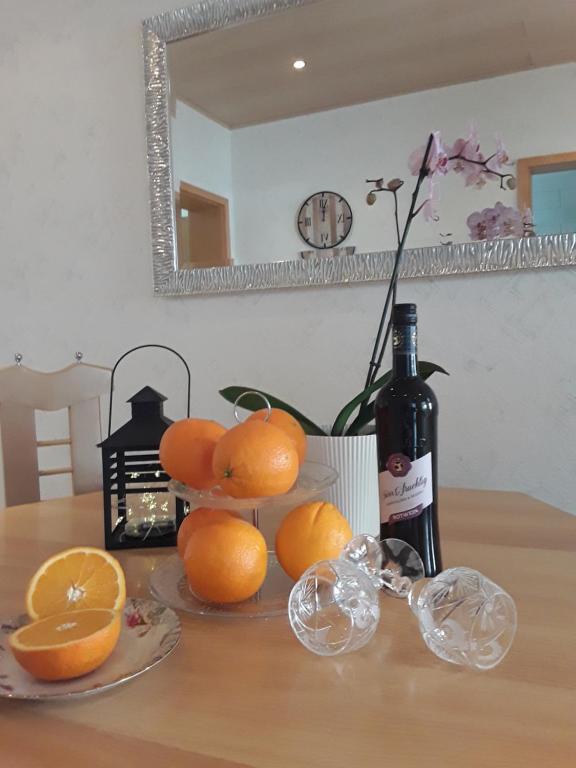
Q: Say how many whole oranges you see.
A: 6